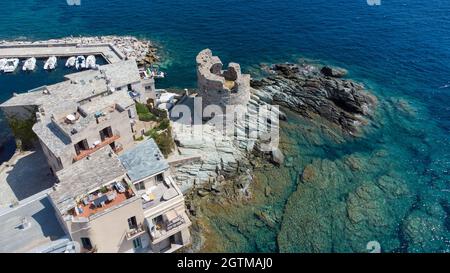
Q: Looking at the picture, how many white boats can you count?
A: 7